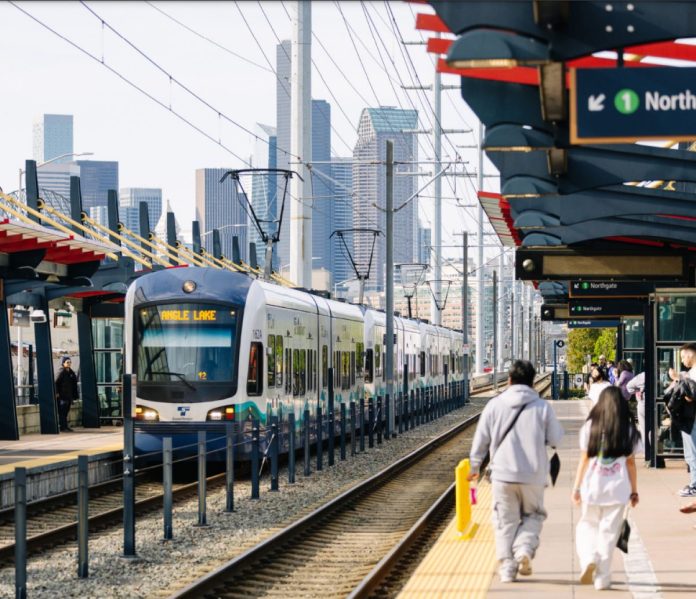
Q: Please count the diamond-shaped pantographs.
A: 4